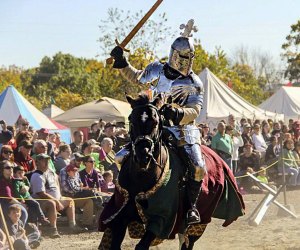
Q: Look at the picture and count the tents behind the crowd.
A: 5